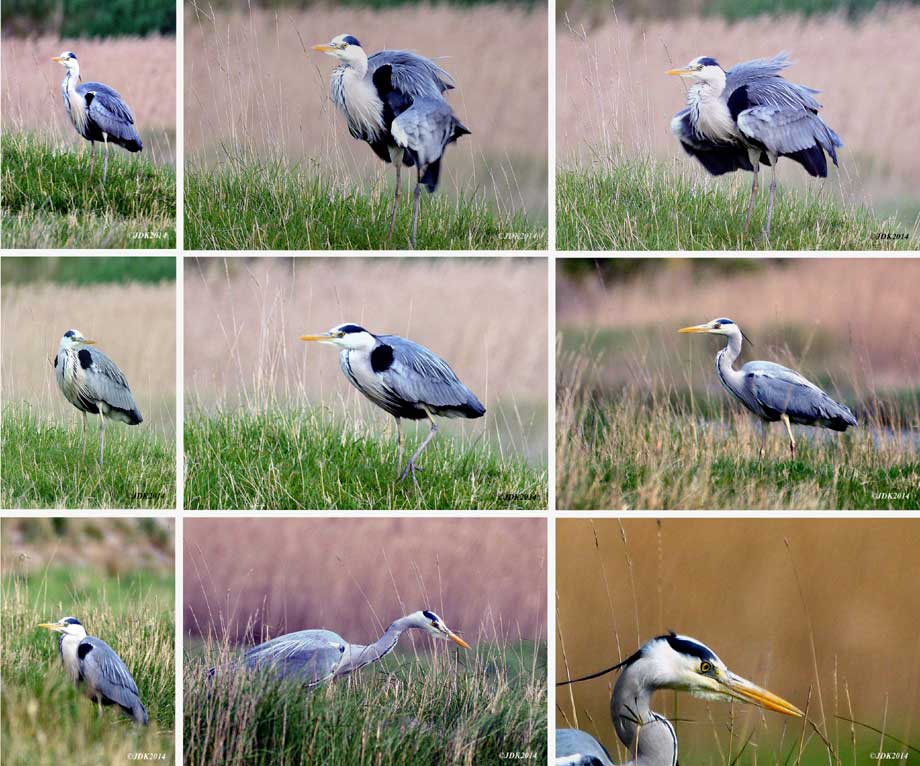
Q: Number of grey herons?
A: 9